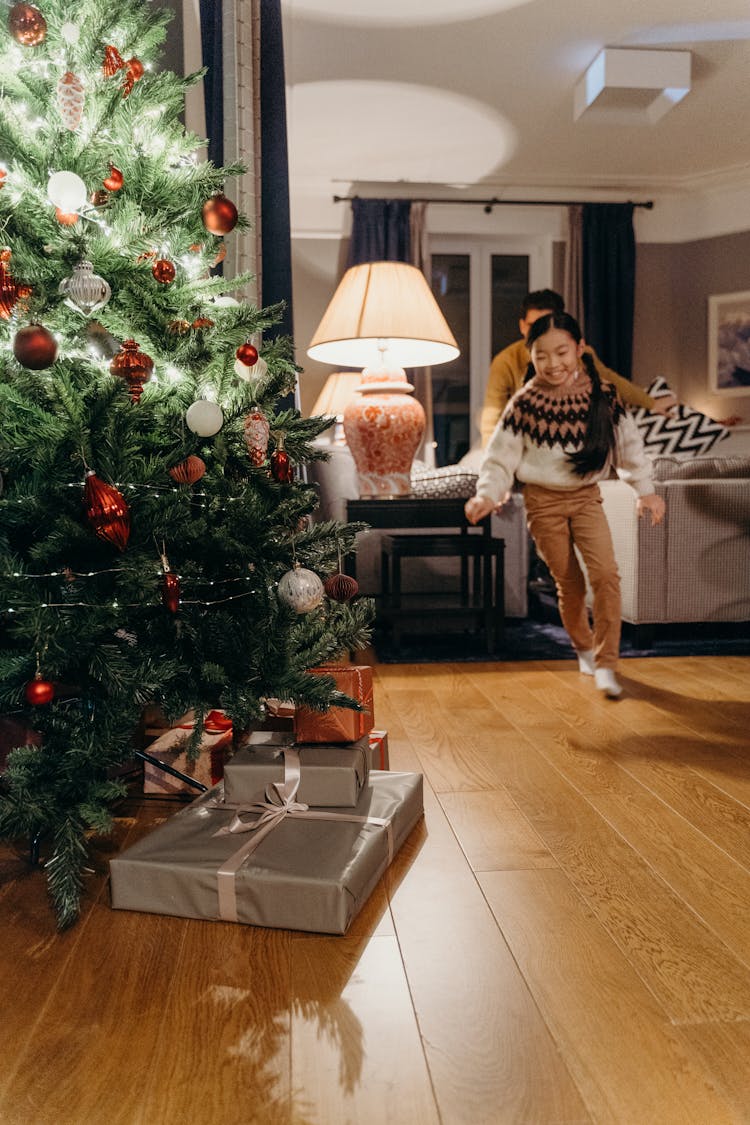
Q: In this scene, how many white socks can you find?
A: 2